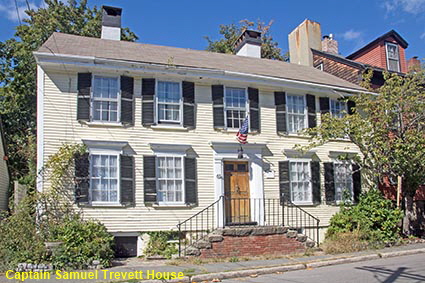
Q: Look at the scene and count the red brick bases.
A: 1